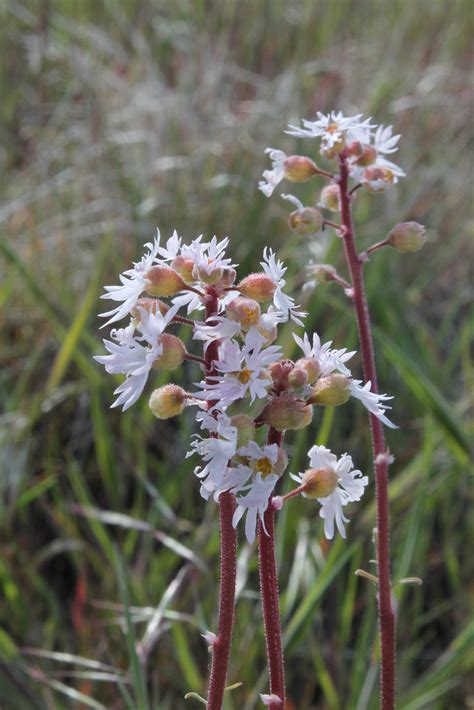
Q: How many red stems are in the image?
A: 3